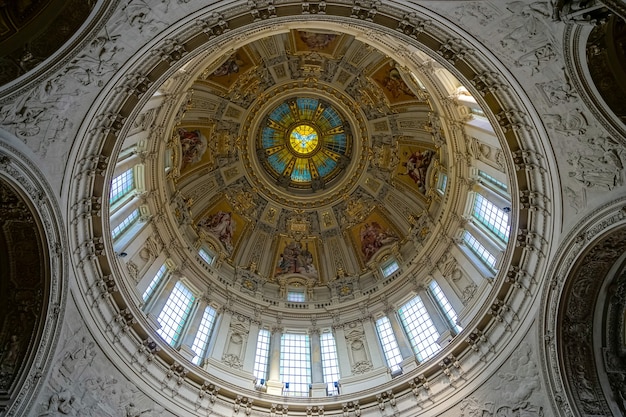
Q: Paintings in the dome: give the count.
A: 8